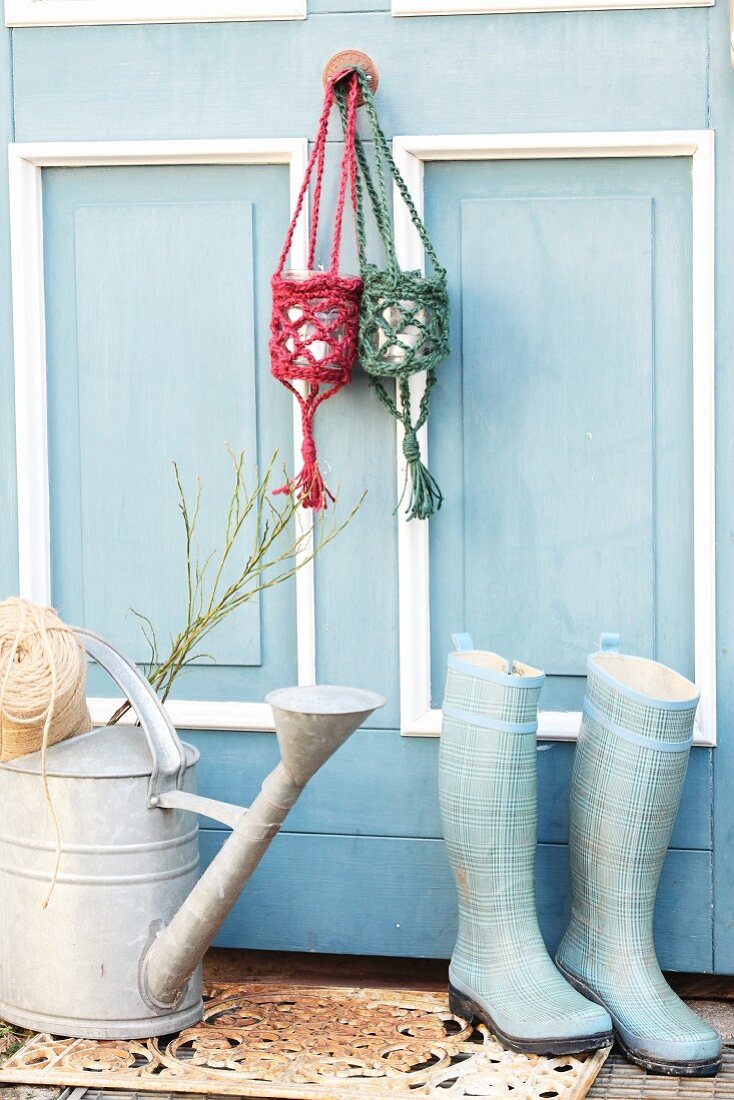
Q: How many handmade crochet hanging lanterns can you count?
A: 2